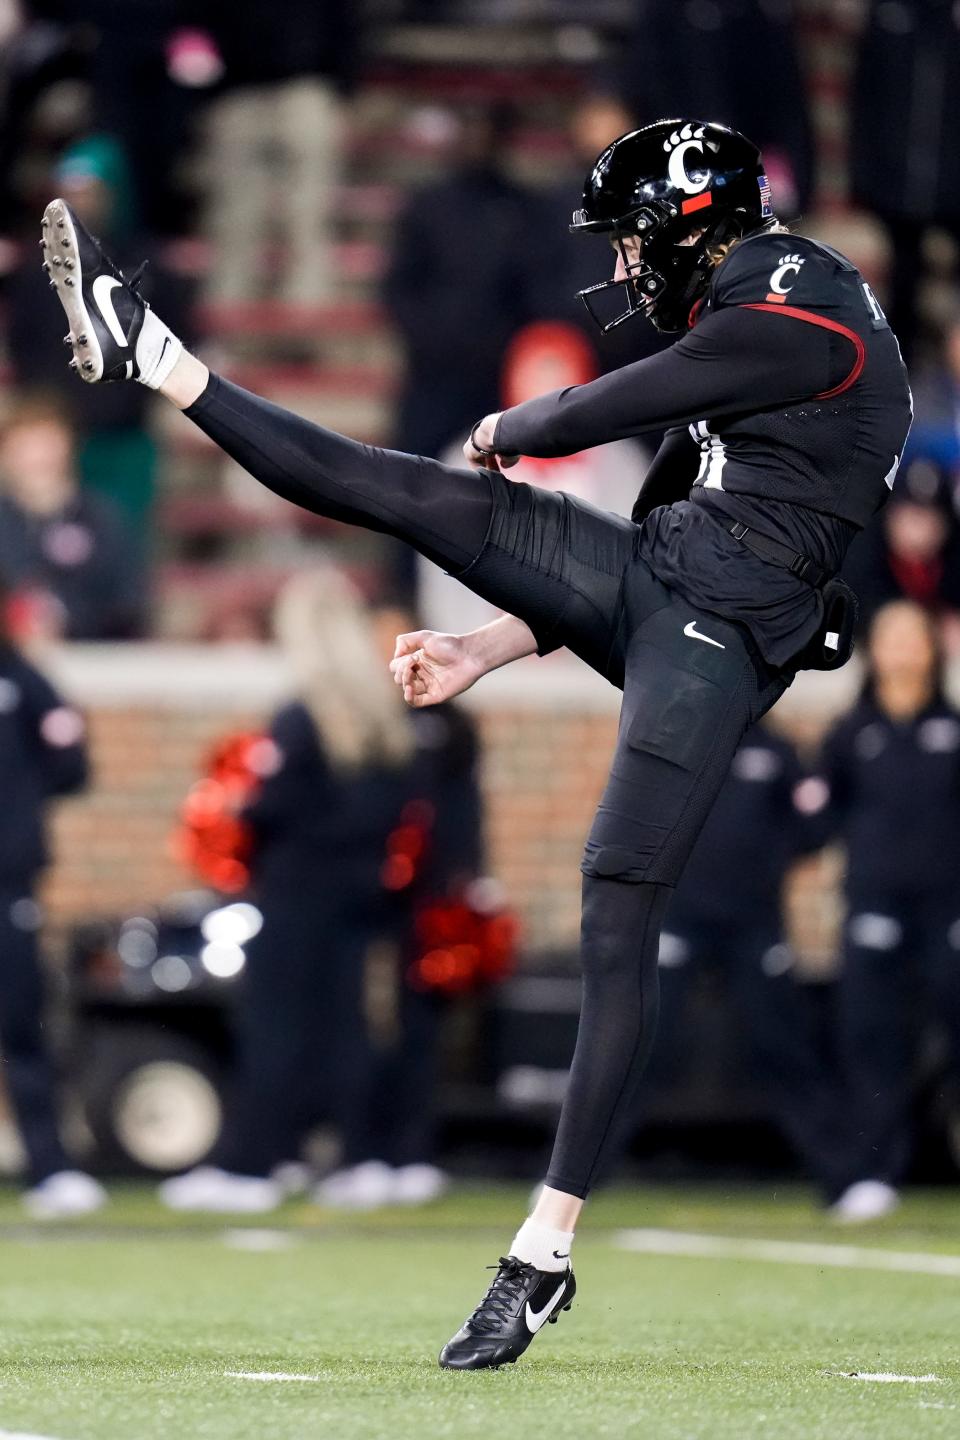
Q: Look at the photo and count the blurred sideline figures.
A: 5